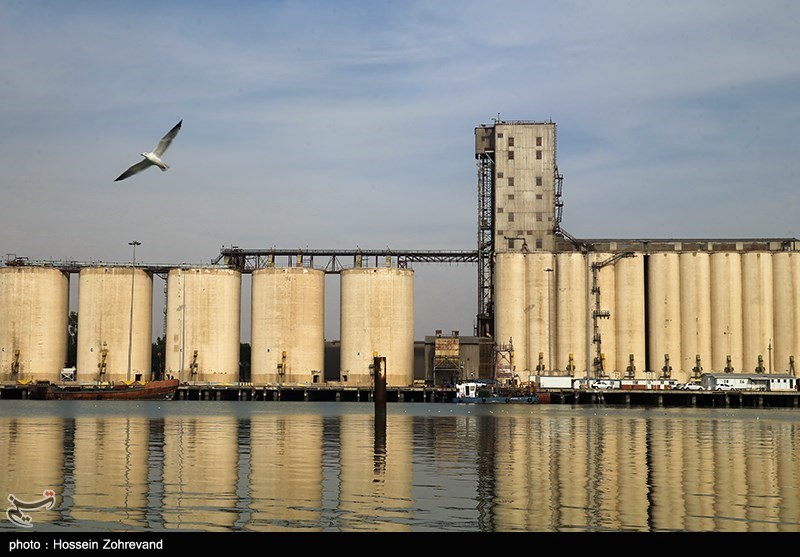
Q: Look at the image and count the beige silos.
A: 15